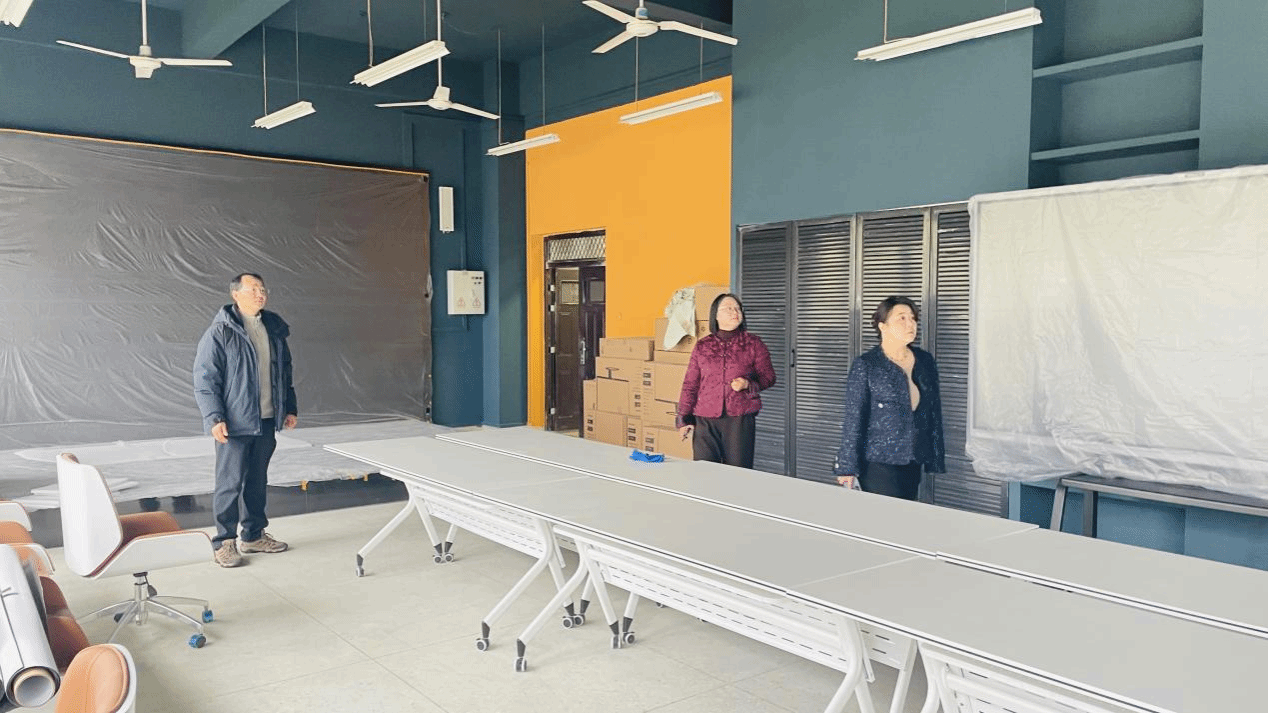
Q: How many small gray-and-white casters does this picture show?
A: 9